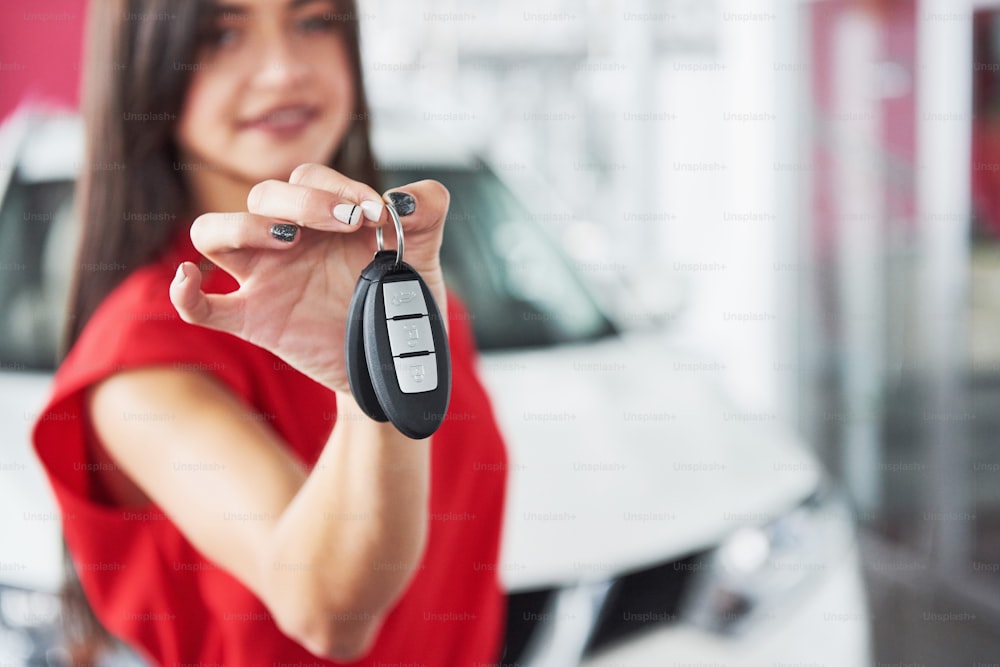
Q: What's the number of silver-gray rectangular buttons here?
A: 3